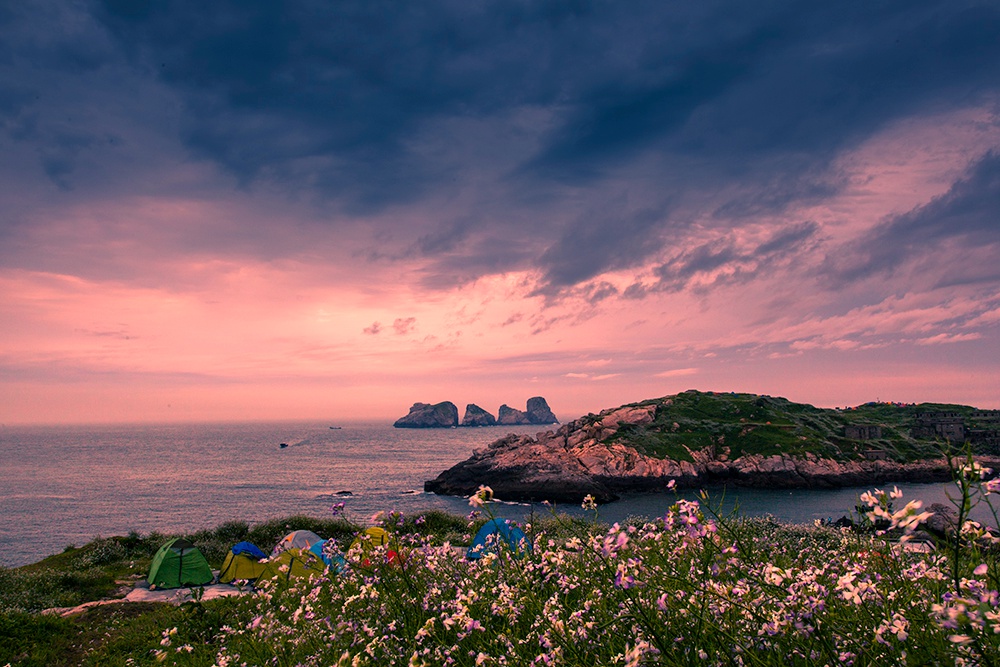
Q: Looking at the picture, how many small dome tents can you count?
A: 7